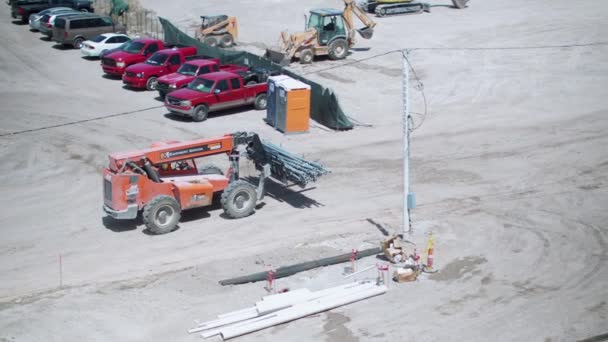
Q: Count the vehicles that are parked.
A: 9